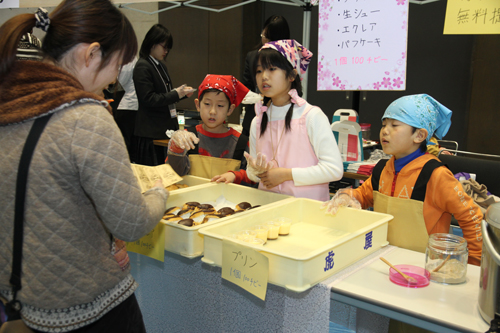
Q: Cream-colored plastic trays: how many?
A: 3